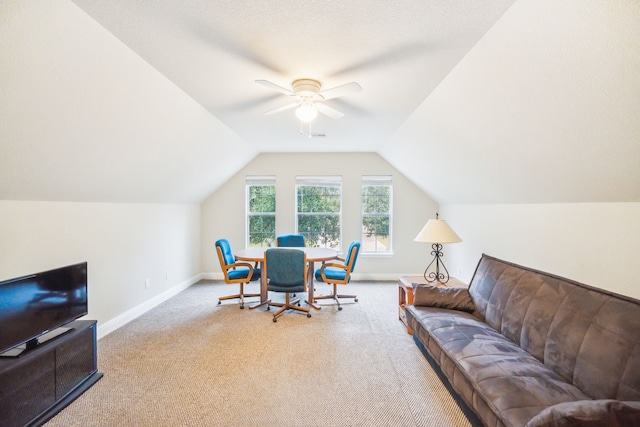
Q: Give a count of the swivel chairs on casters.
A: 4